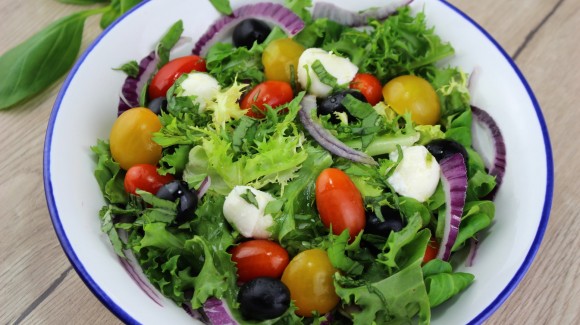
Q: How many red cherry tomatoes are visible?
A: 7